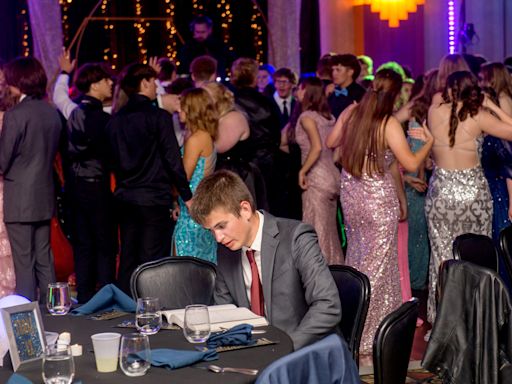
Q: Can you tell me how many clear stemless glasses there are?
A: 5